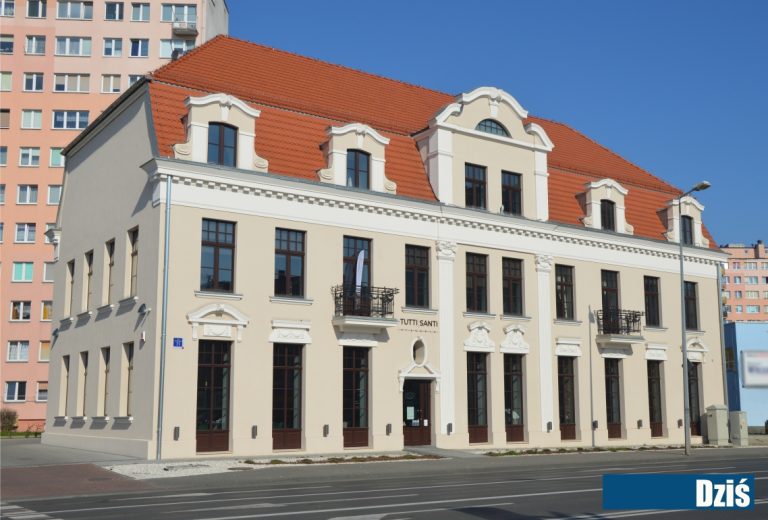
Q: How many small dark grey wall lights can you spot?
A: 9